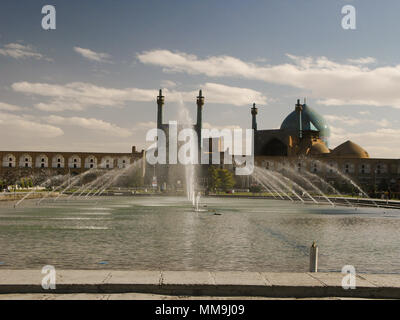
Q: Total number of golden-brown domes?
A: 2